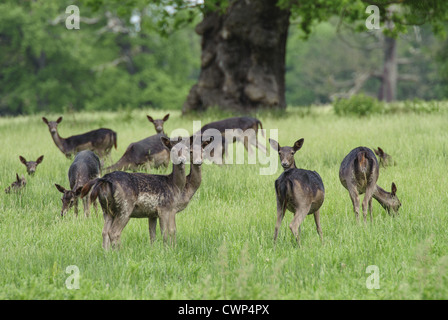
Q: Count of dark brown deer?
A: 12